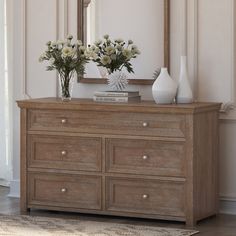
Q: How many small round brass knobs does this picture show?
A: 6